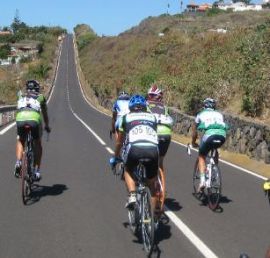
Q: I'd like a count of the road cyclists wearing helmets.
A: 5